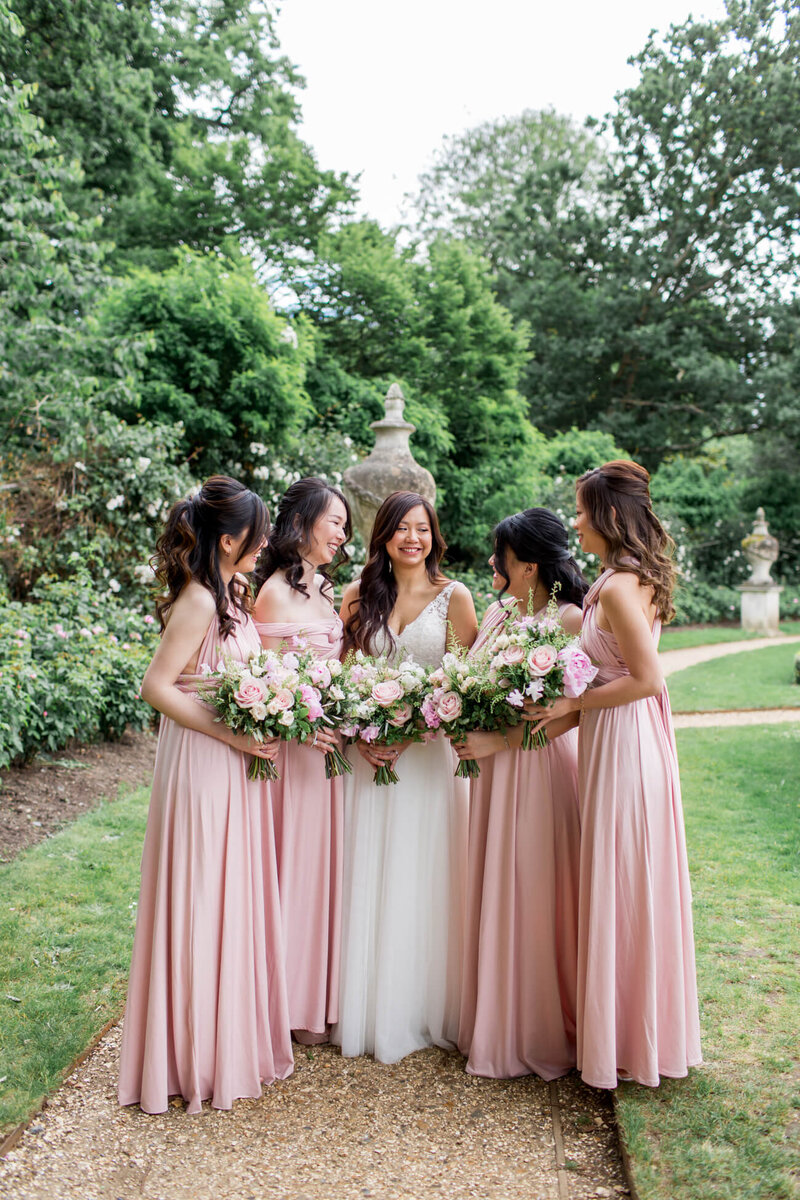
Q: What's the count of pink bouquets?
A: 5